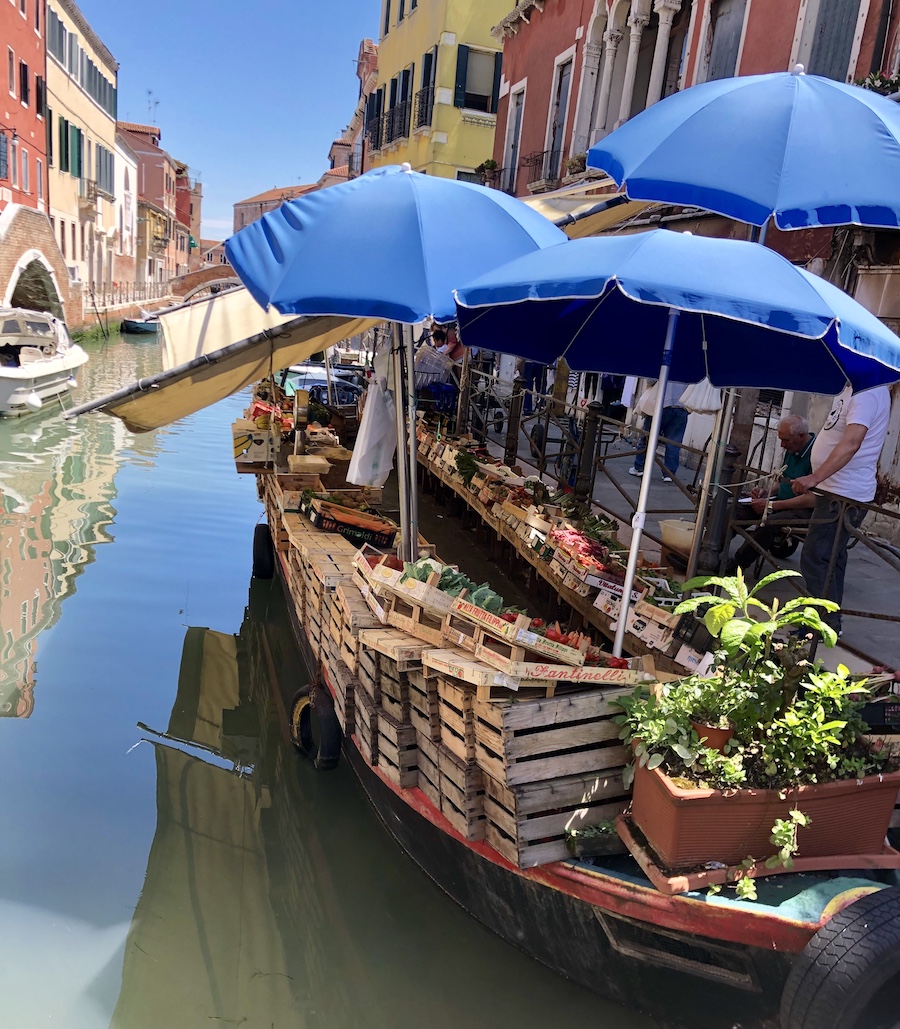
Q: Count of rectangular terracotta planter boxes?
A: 1